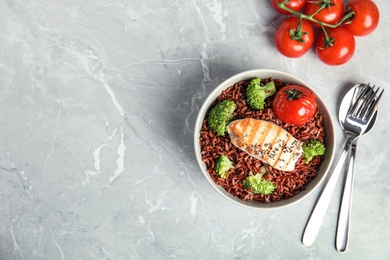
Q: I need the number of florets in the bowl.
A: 5